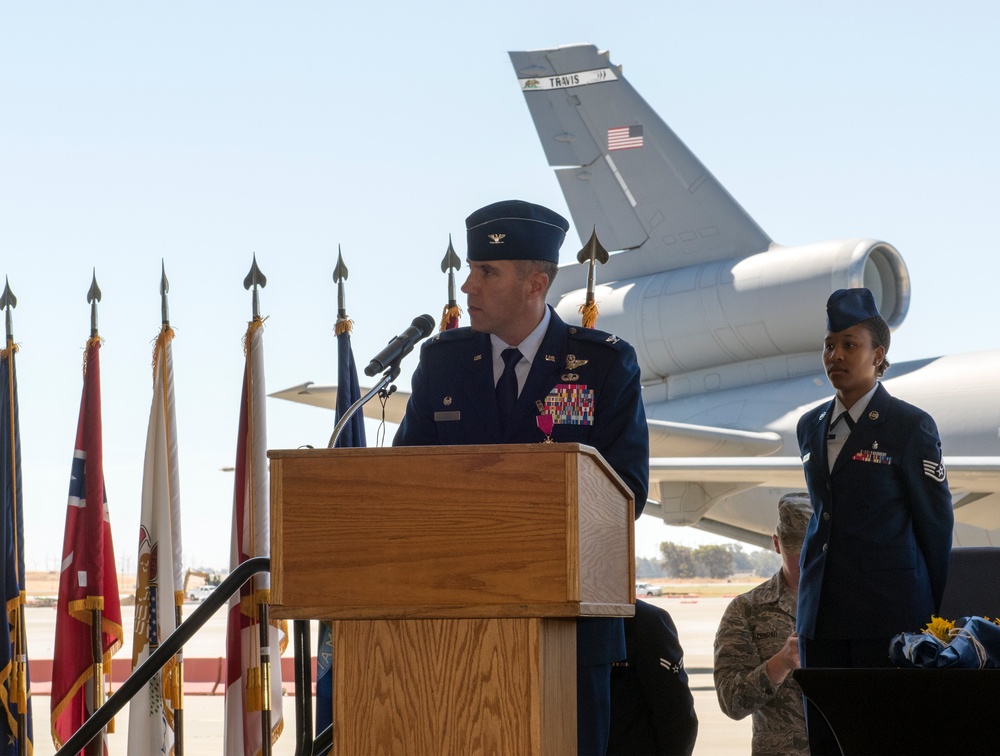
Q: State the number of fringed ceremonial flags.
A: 7